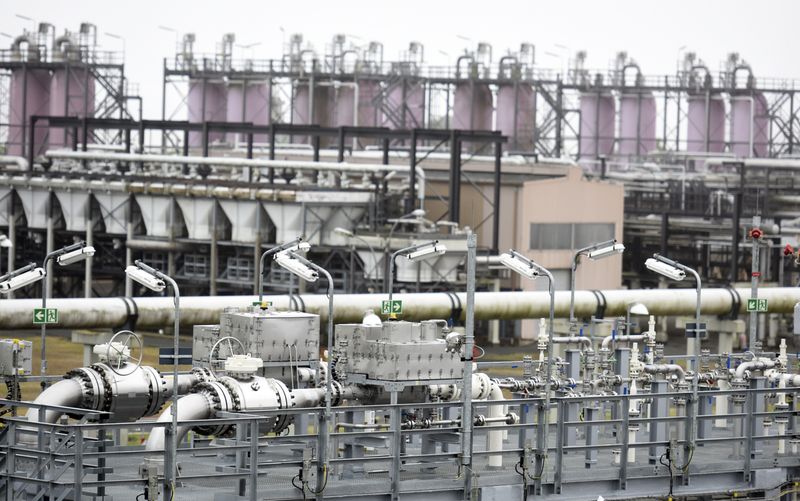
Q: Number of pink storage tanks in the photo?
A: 13